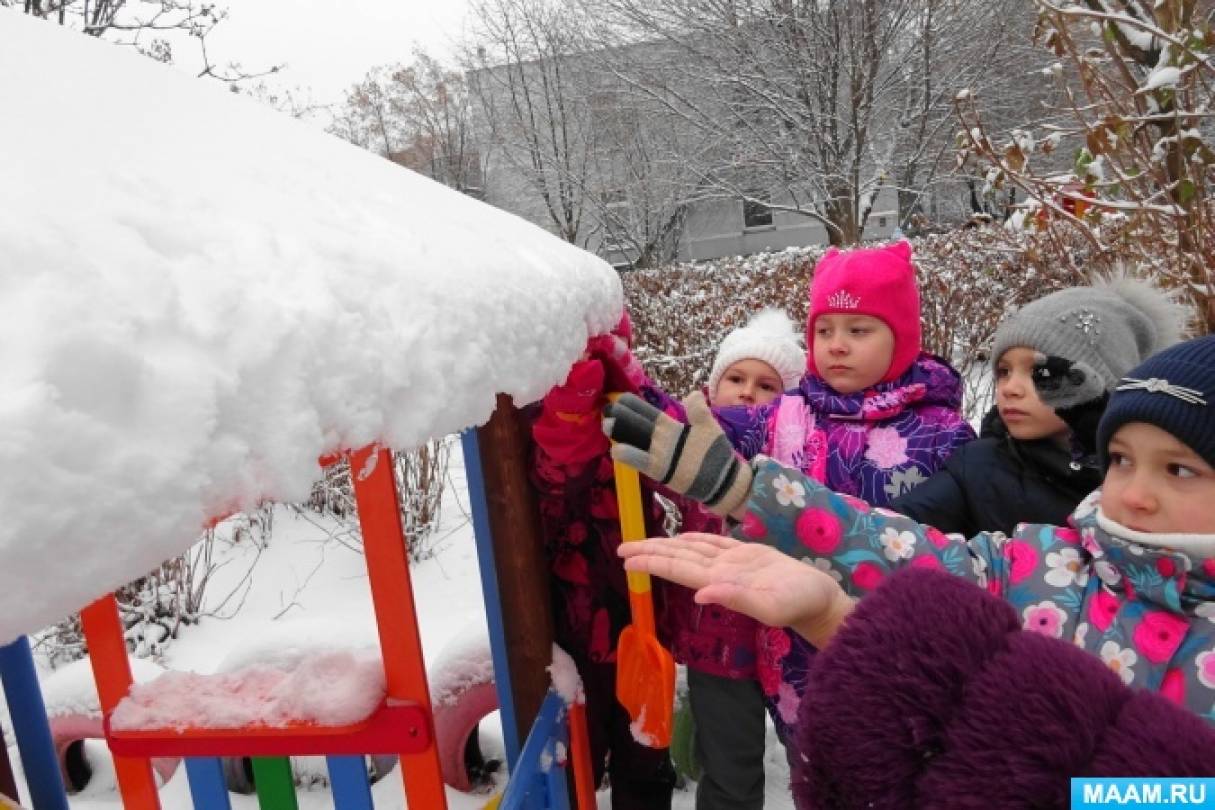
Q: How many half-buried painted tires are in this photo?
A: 4